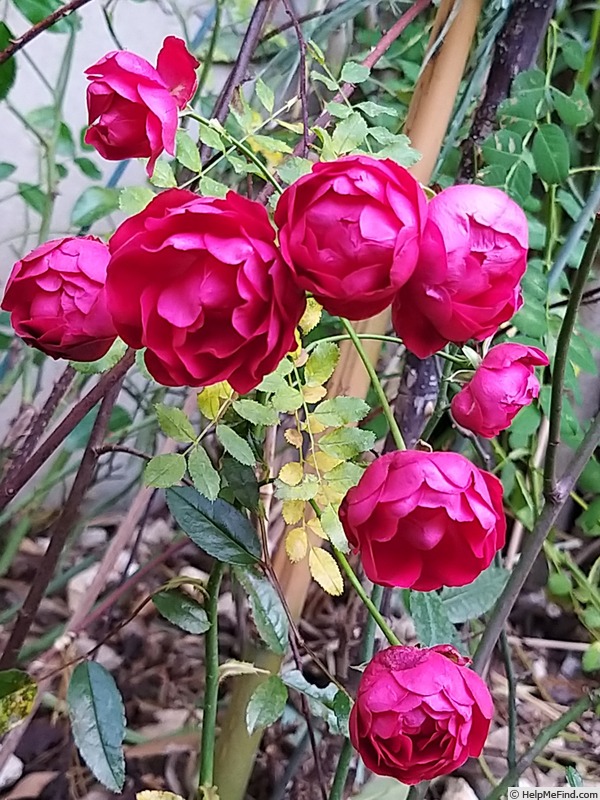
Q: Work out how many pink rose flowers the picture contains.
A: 8